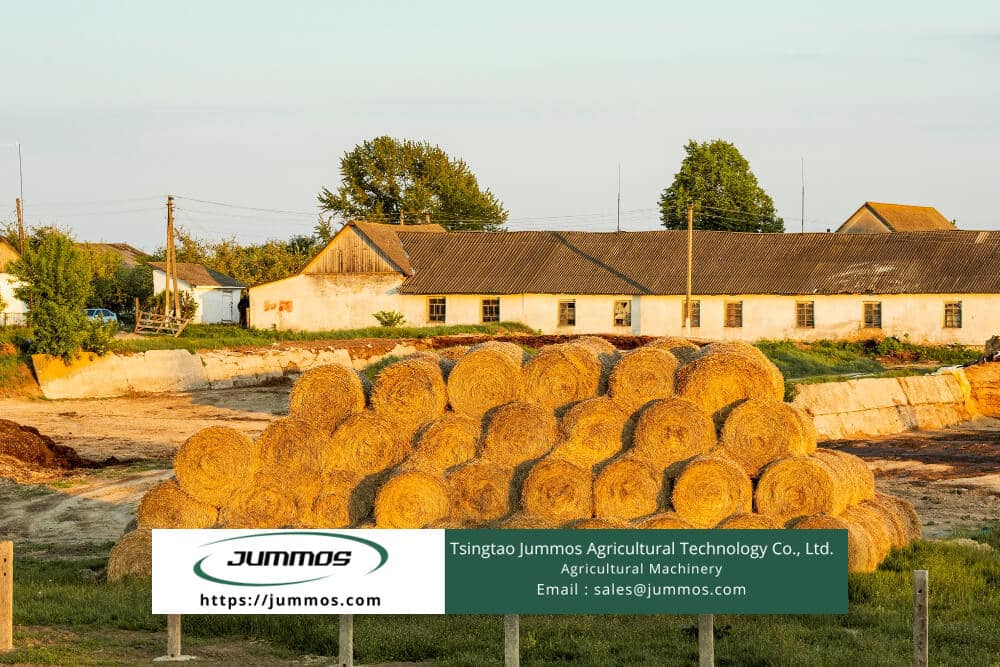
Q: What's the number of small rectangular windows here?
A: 9